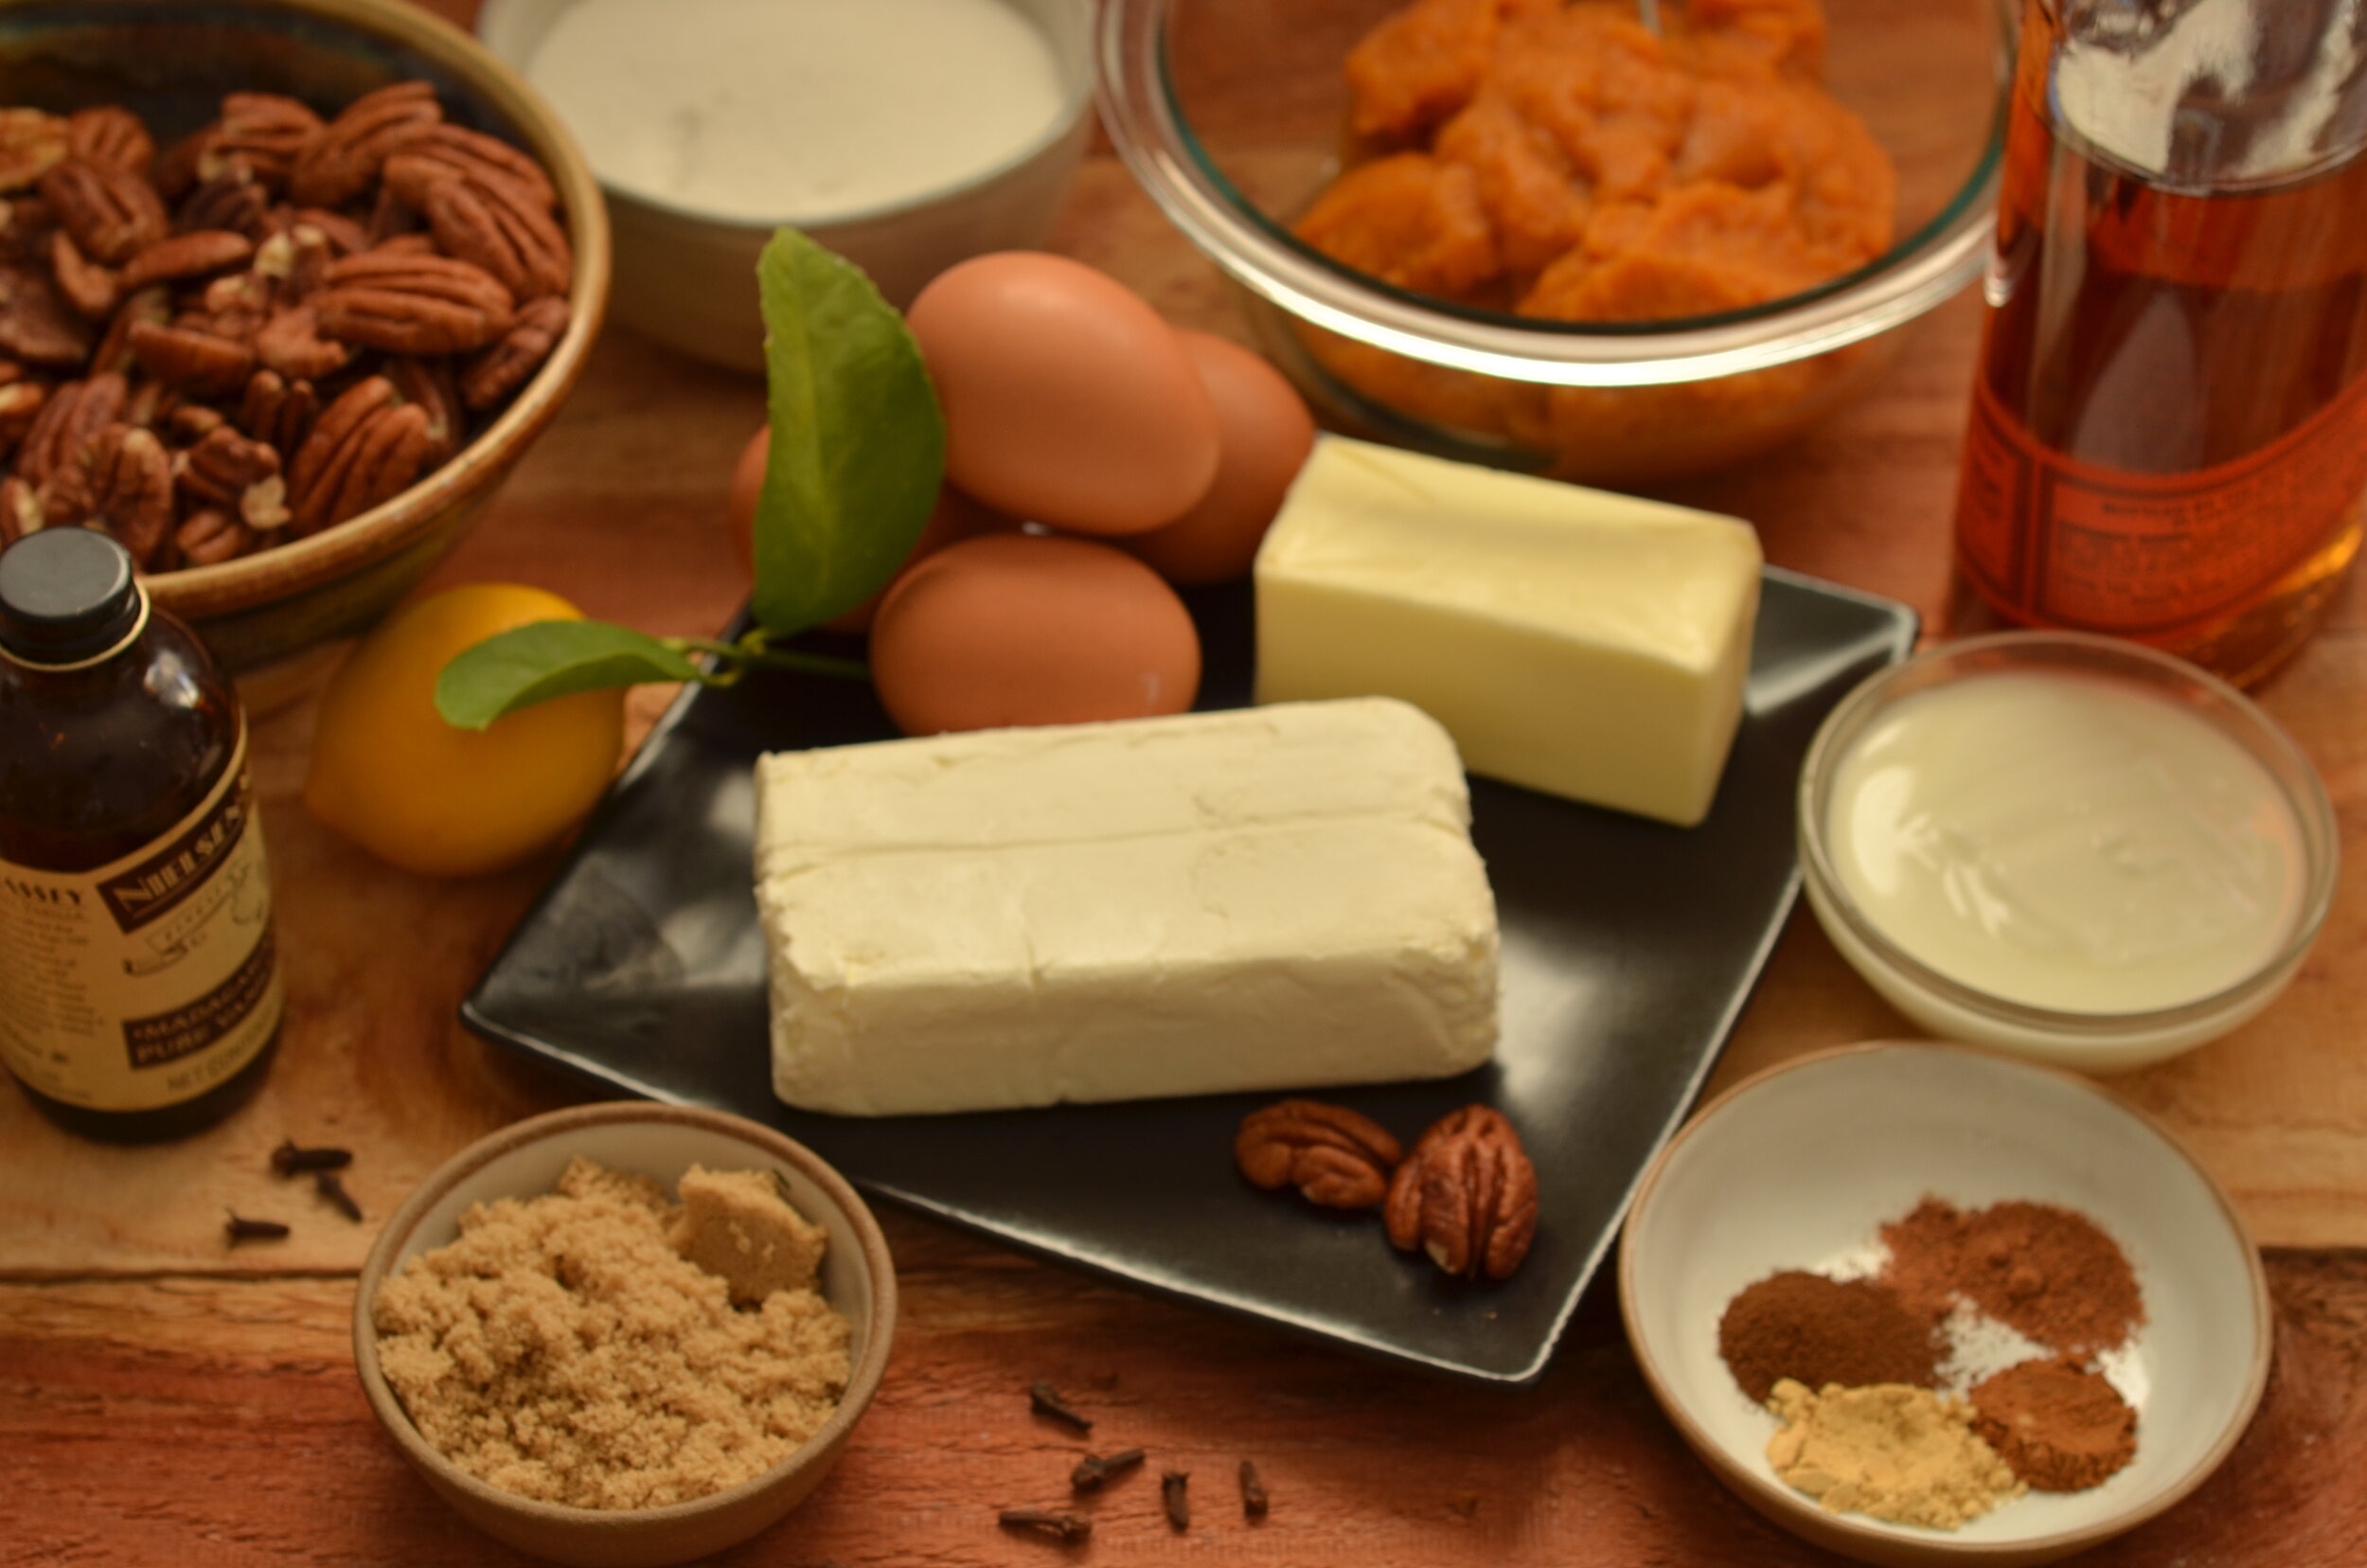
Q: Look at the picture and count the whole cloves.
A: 8